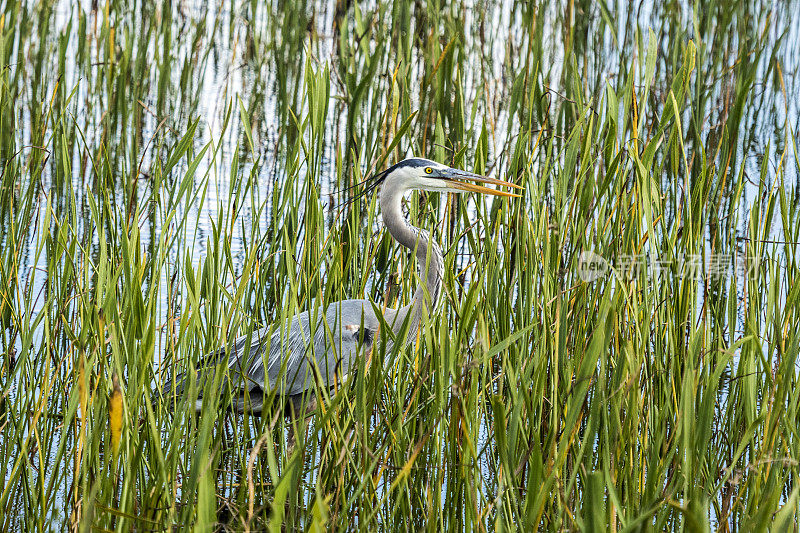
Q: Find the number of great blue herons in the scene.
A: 1